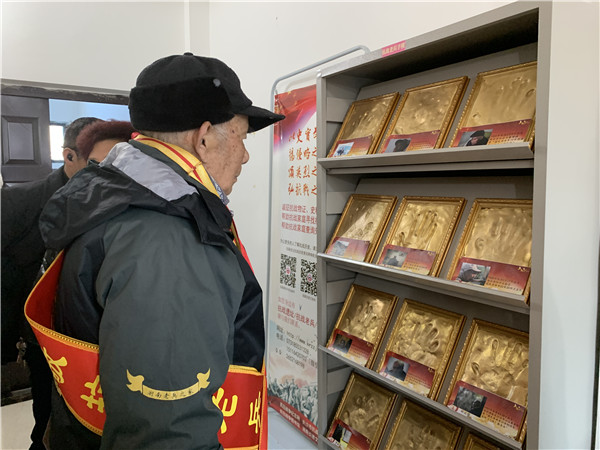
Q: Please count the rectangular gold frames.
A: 12